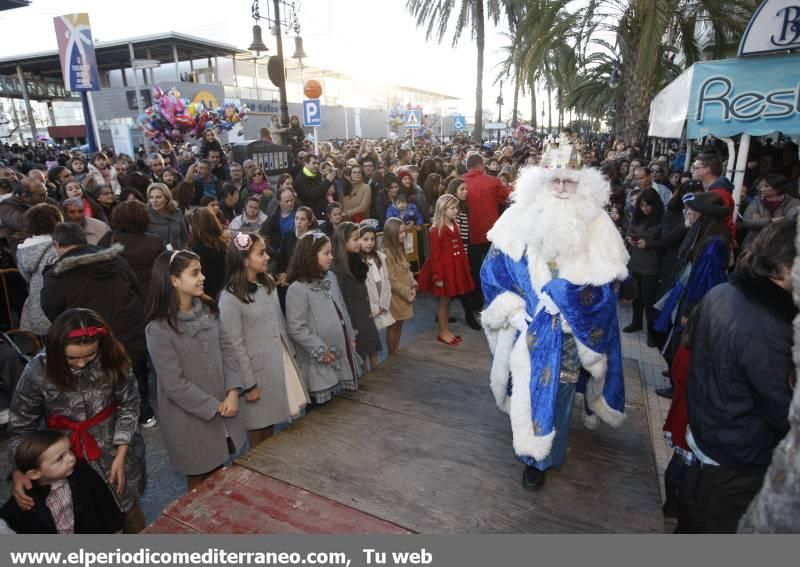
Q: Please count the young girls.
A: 8